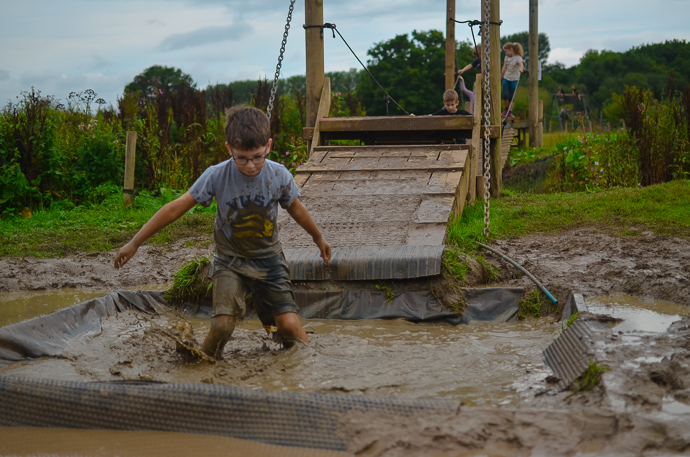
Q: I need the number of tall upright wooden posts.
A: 4